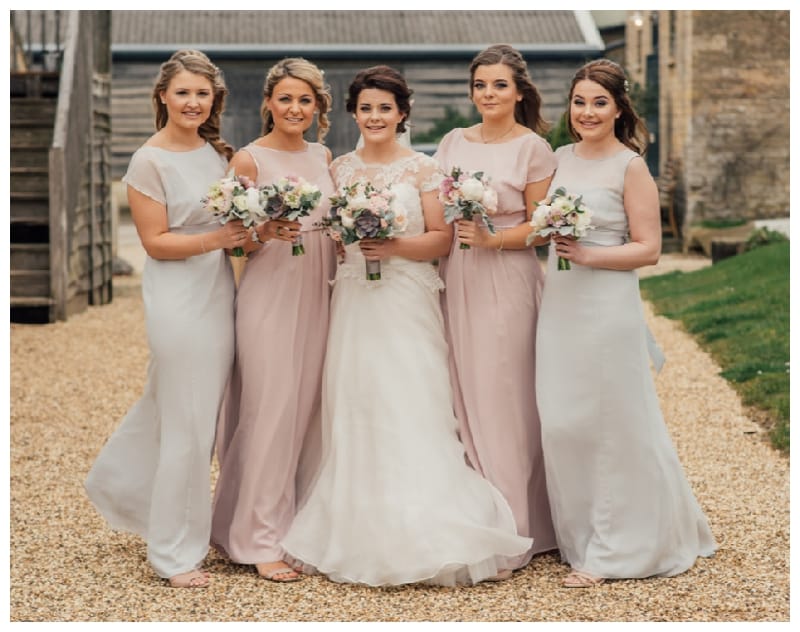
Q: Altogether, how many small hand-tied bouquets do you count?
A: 5